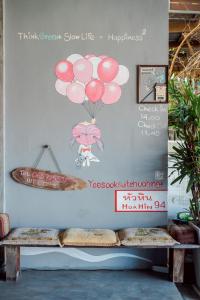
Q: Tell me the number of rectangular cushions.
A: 3